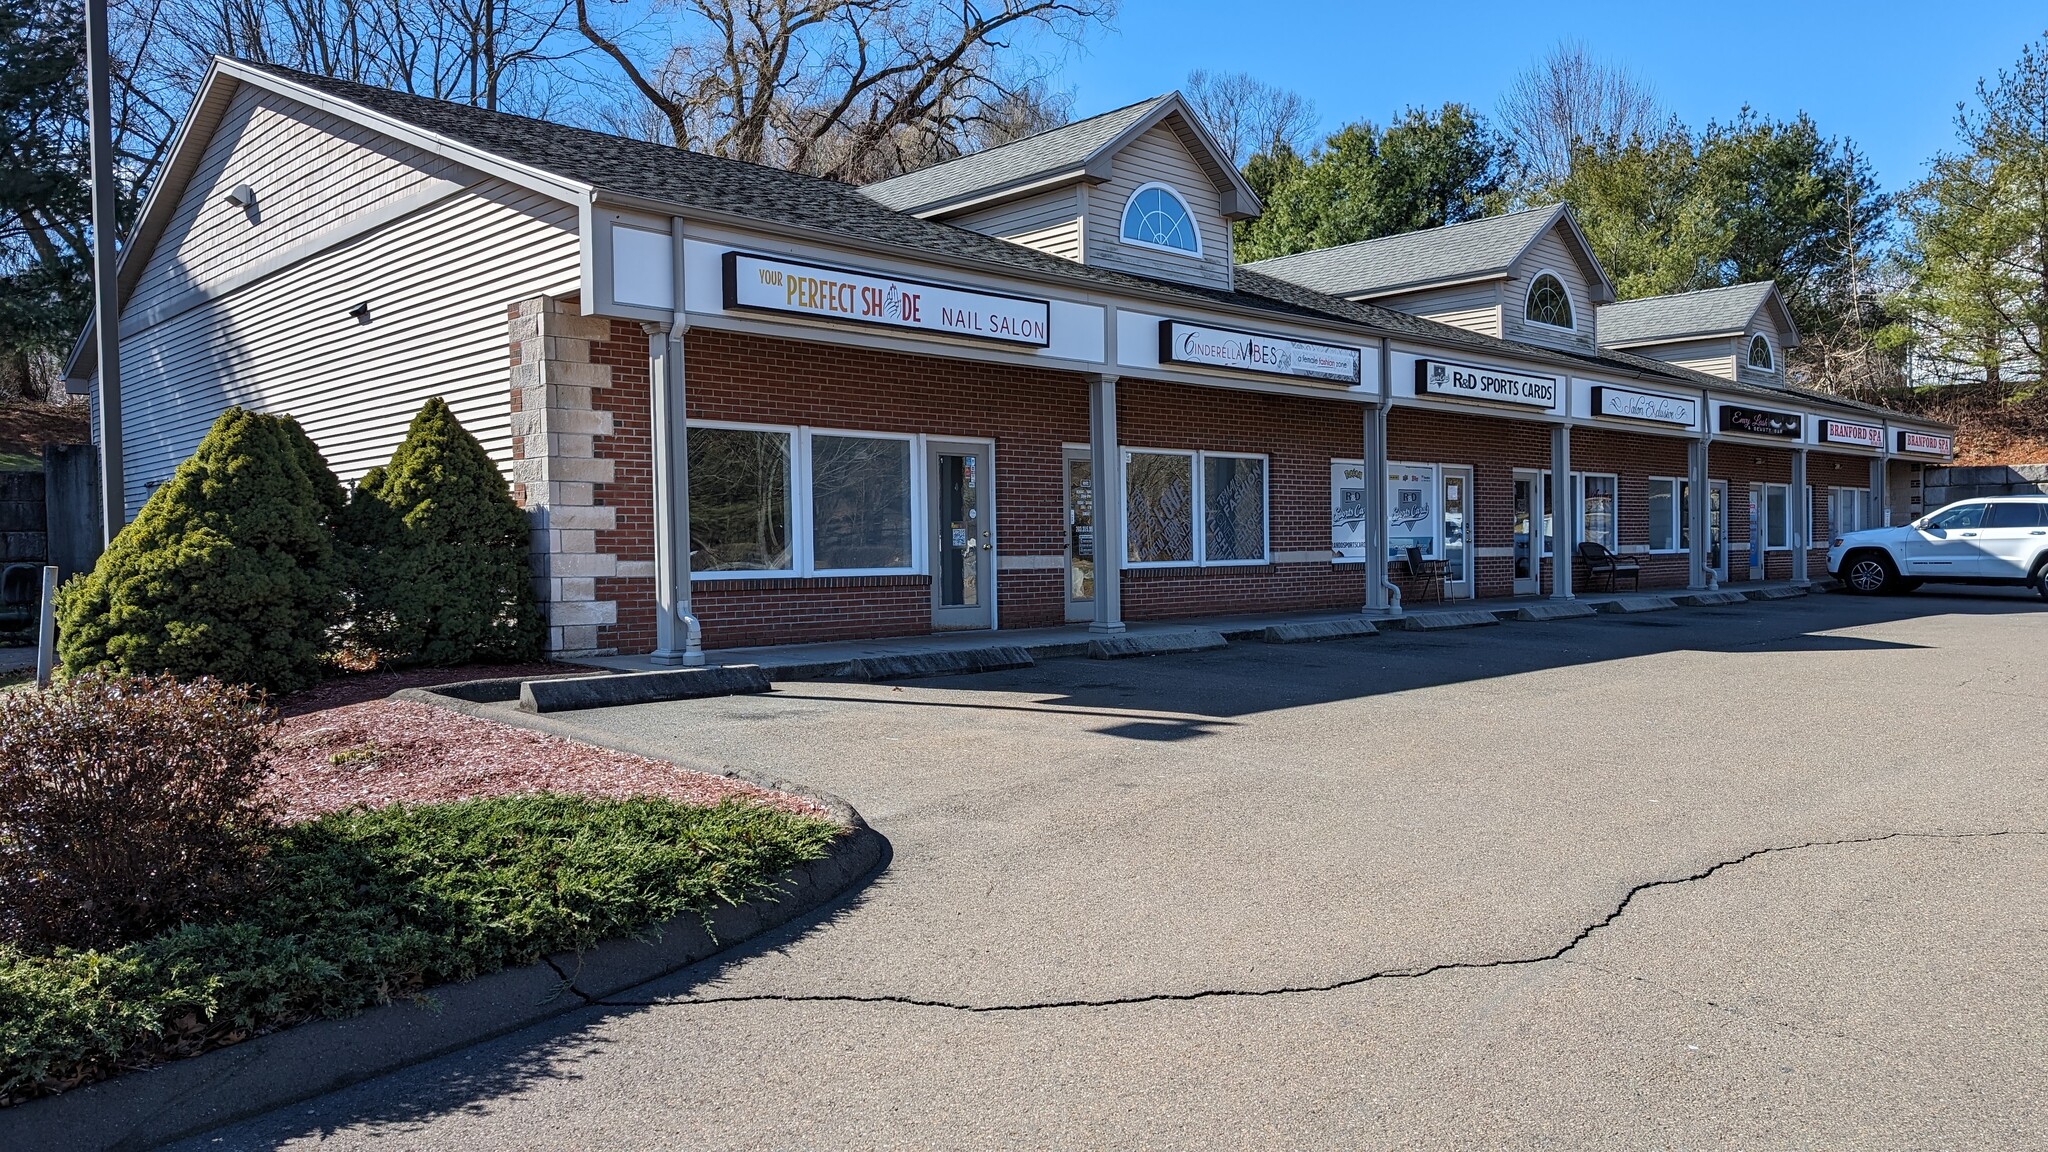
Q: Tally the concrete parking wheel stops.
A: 10